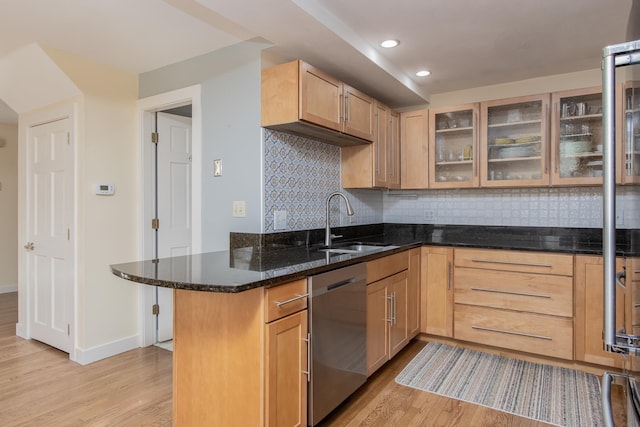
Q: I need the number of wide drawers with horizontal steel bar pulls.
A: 3